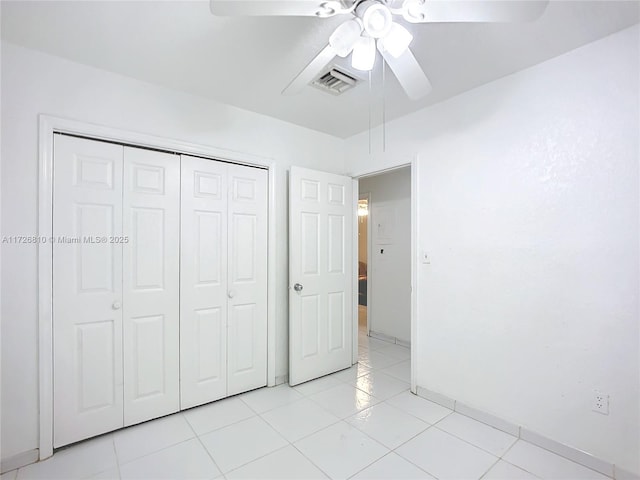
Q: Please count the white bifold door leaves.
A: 4